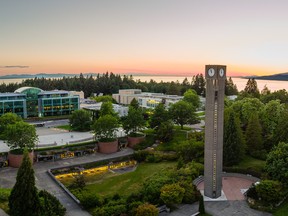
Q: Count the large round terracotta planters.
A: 3